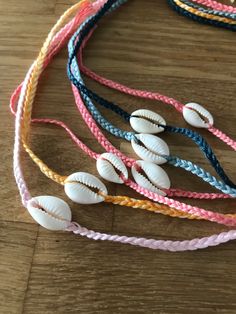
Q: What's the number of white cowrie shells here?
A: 7